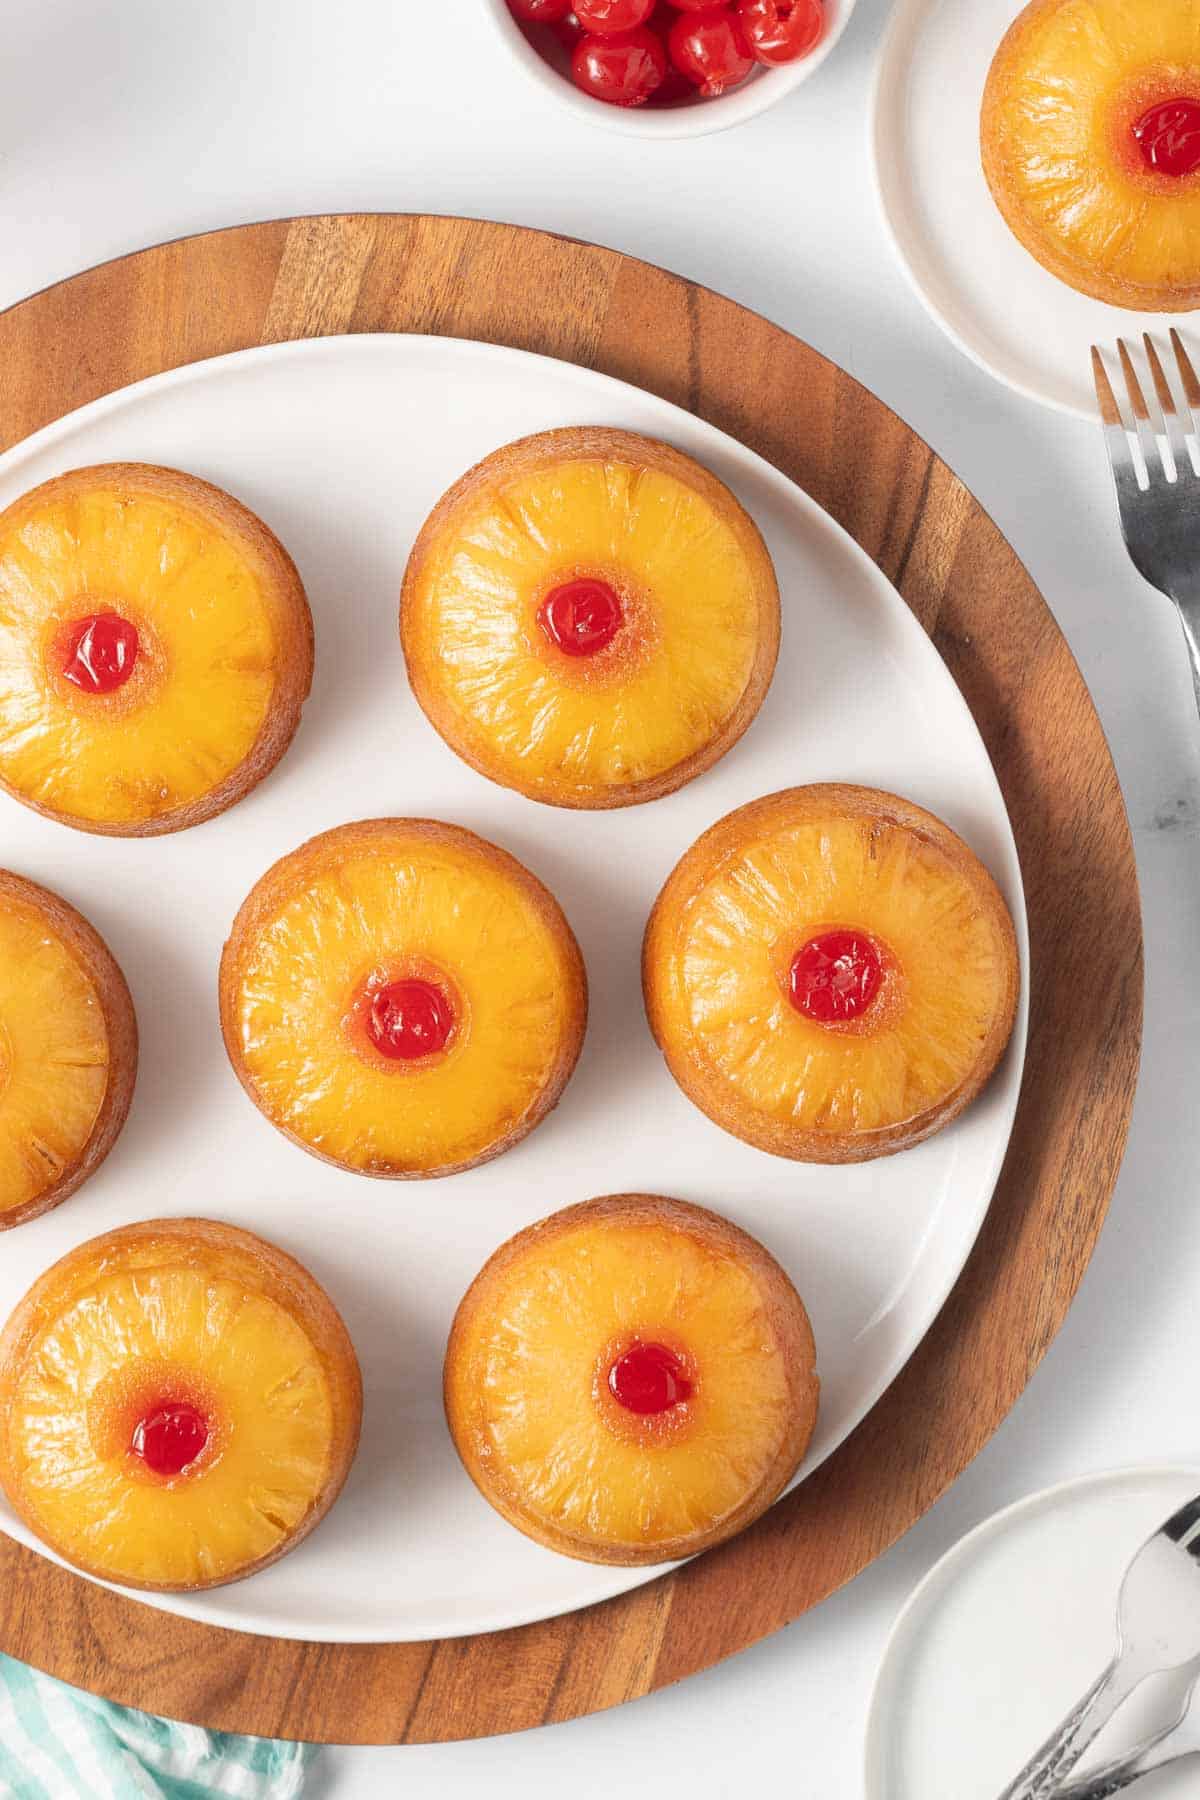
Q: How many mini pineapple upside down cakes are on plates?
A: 8